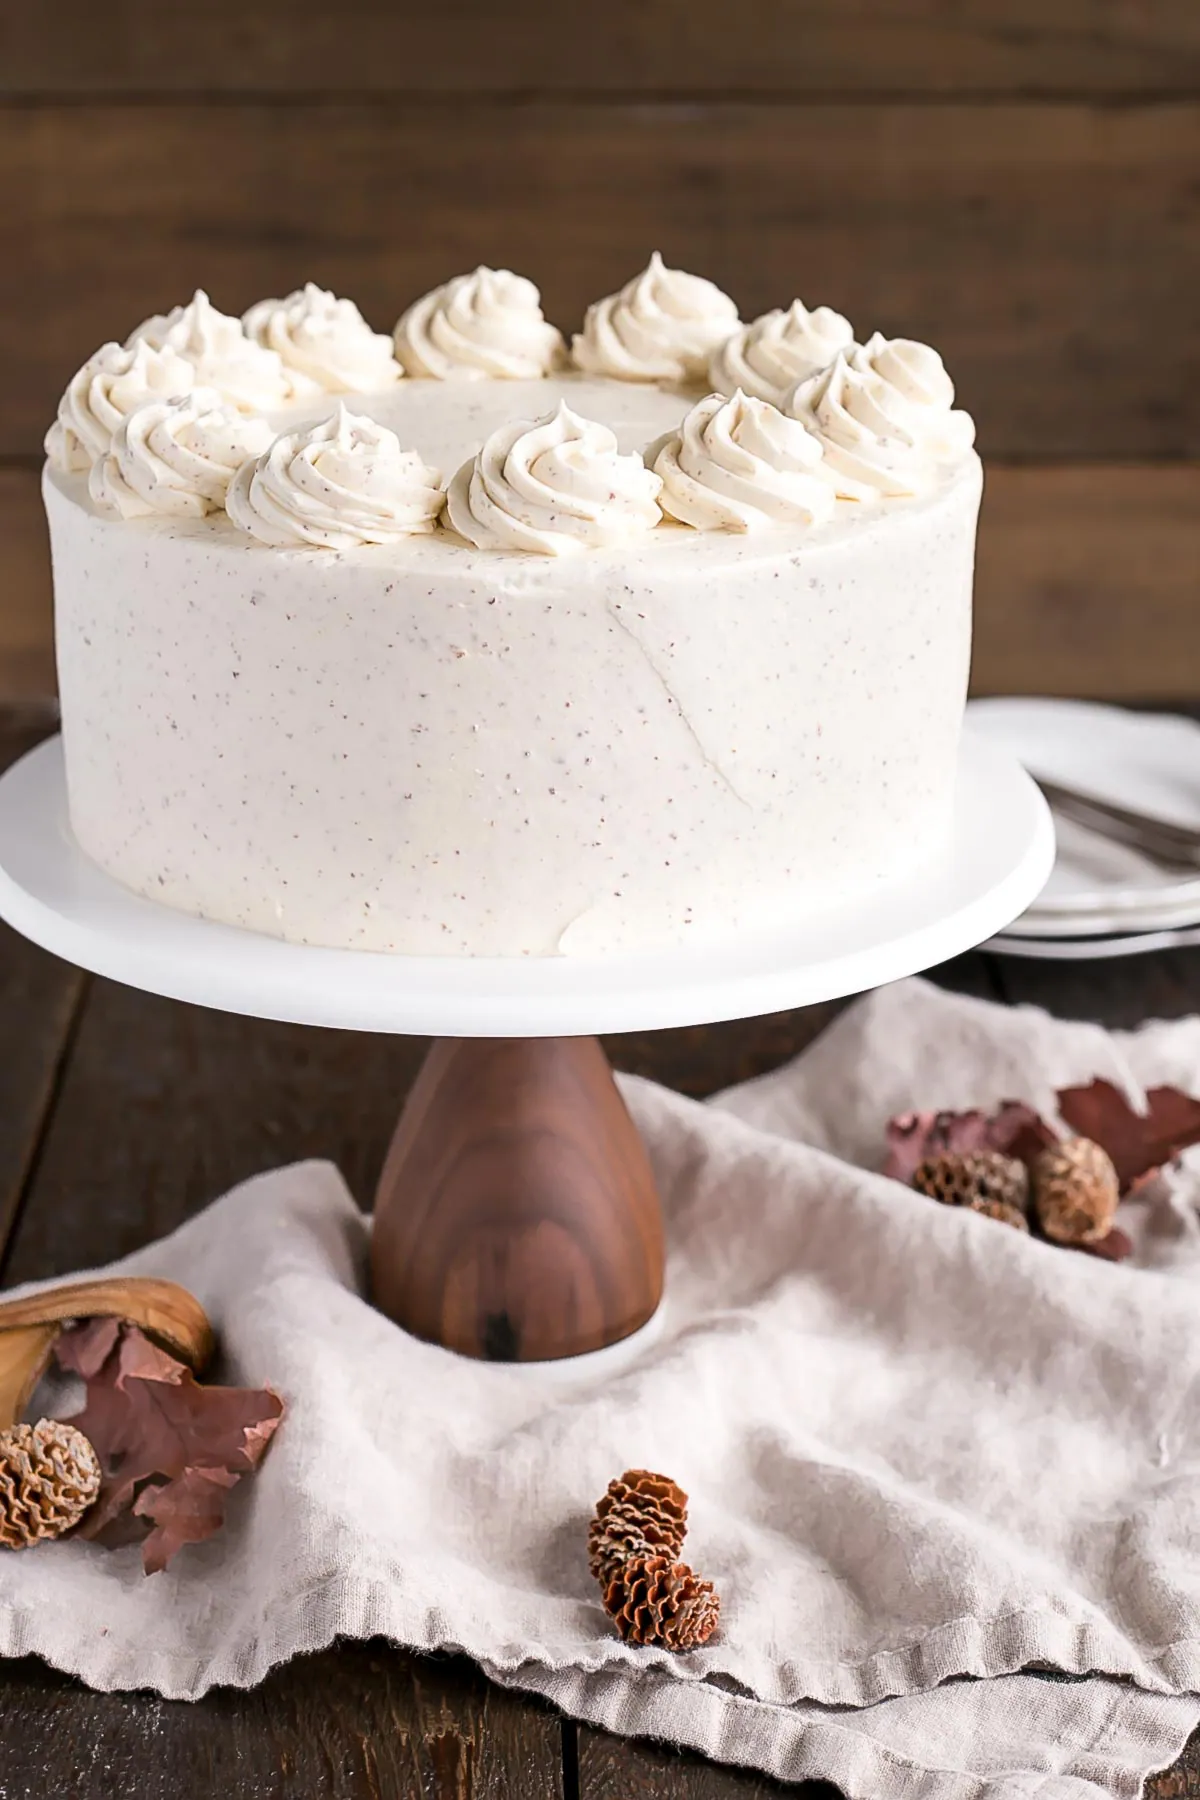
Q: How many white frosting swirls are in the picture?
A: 12